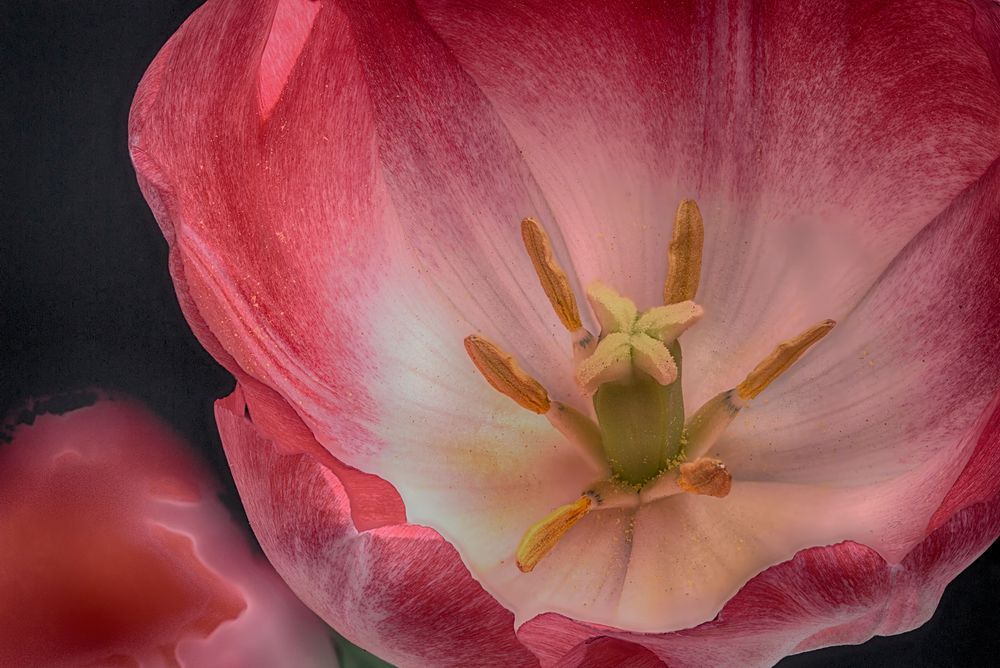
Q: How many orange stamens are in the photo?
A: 6